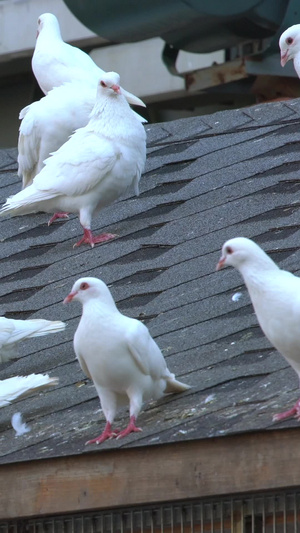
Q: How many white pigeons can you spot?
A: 8